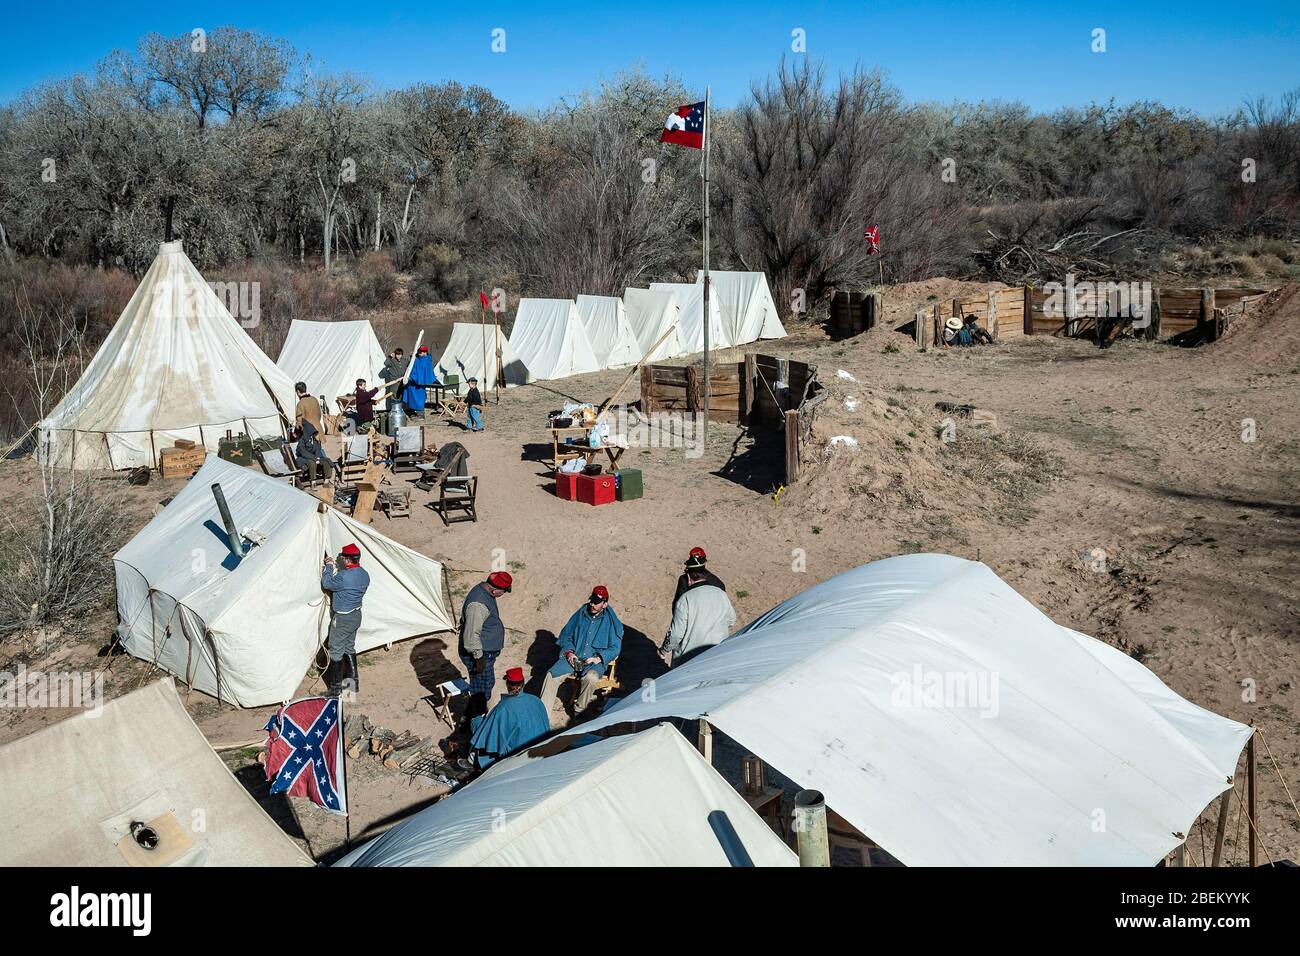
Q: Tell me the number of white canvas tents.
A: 12